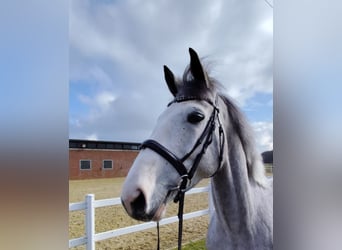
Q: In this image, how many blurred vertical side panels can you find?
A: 2